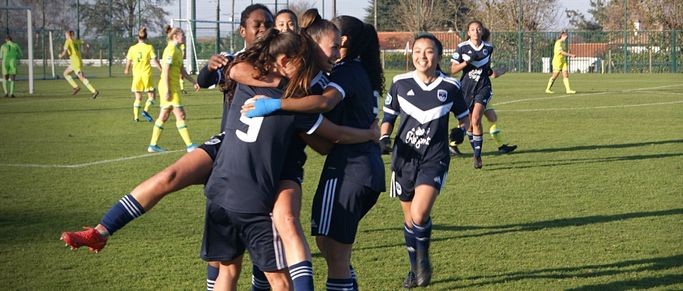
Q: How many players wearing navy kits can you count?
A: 7